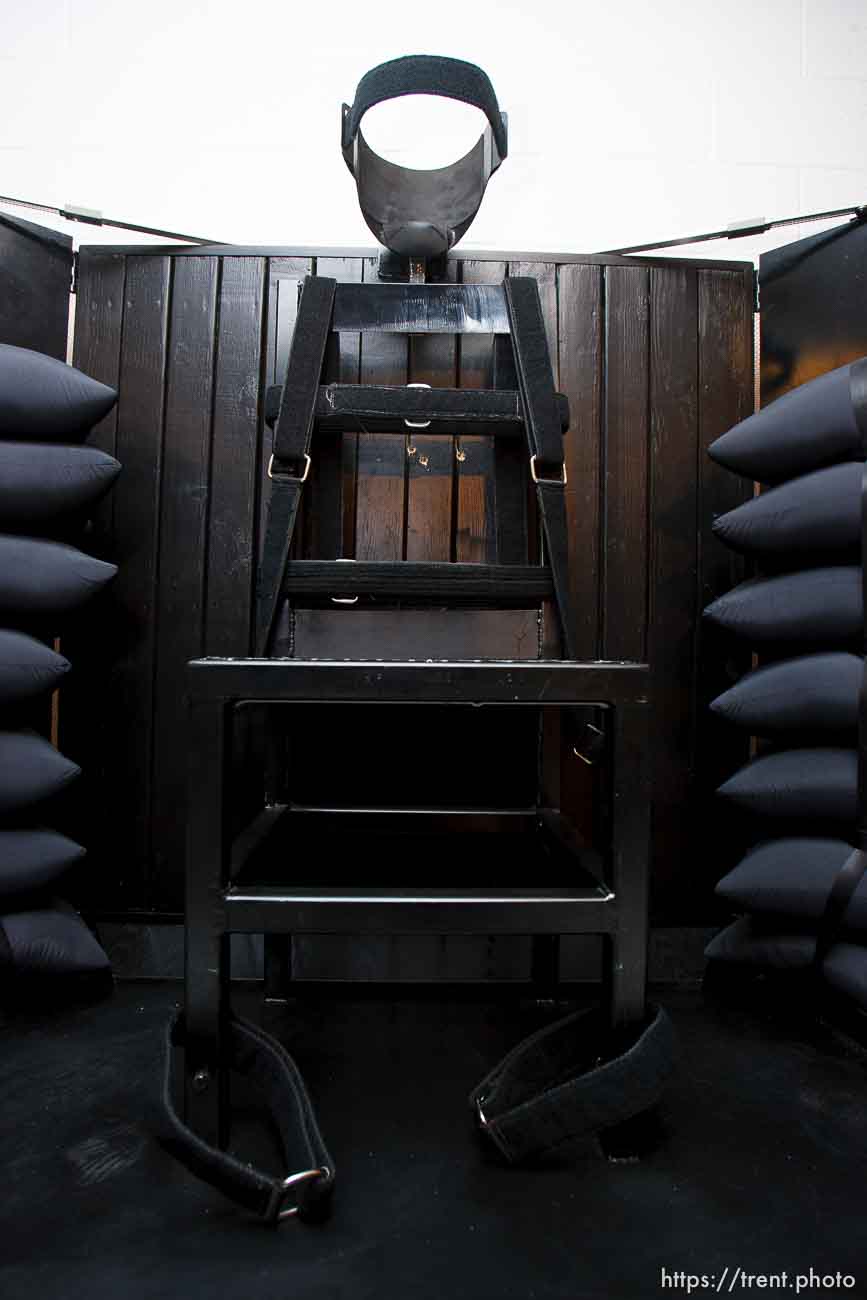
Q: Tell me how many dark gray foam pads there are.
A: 14